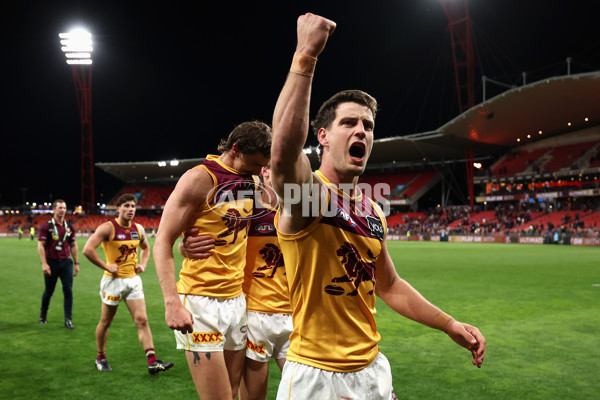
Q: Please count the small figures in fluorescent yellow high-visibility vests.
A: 4